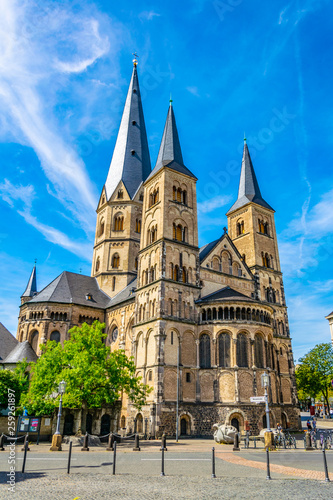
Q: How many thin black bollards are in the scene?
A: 7